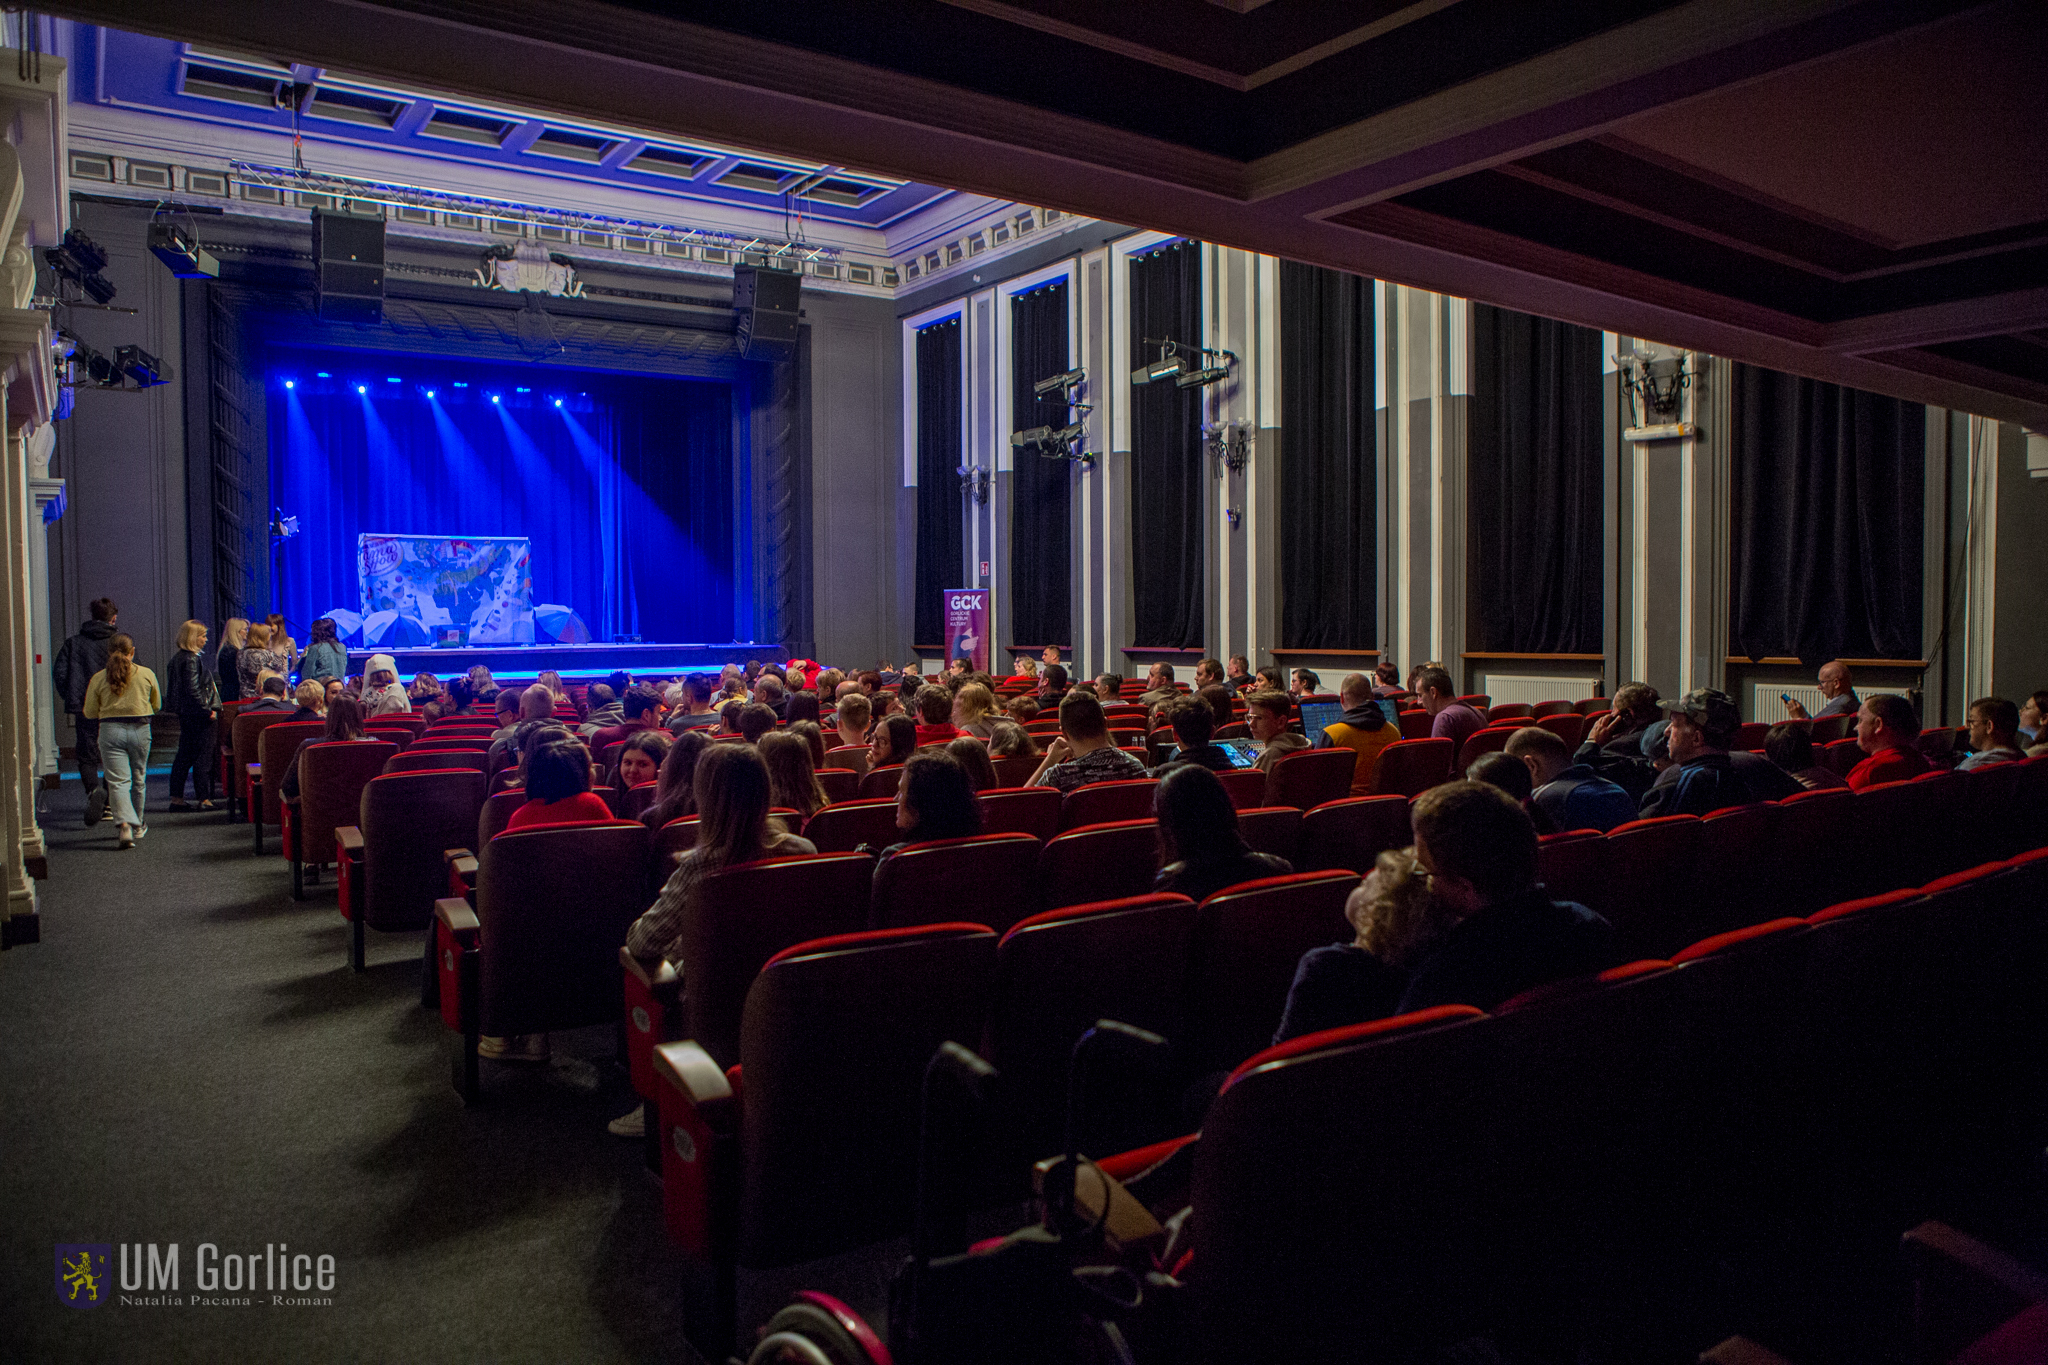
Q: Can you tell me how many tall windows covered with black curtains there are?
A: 6